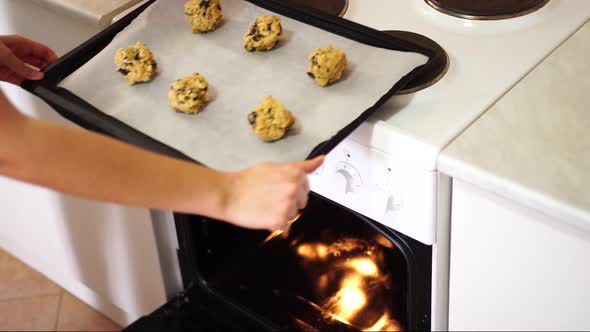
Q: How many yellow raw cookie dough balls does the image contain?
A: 6